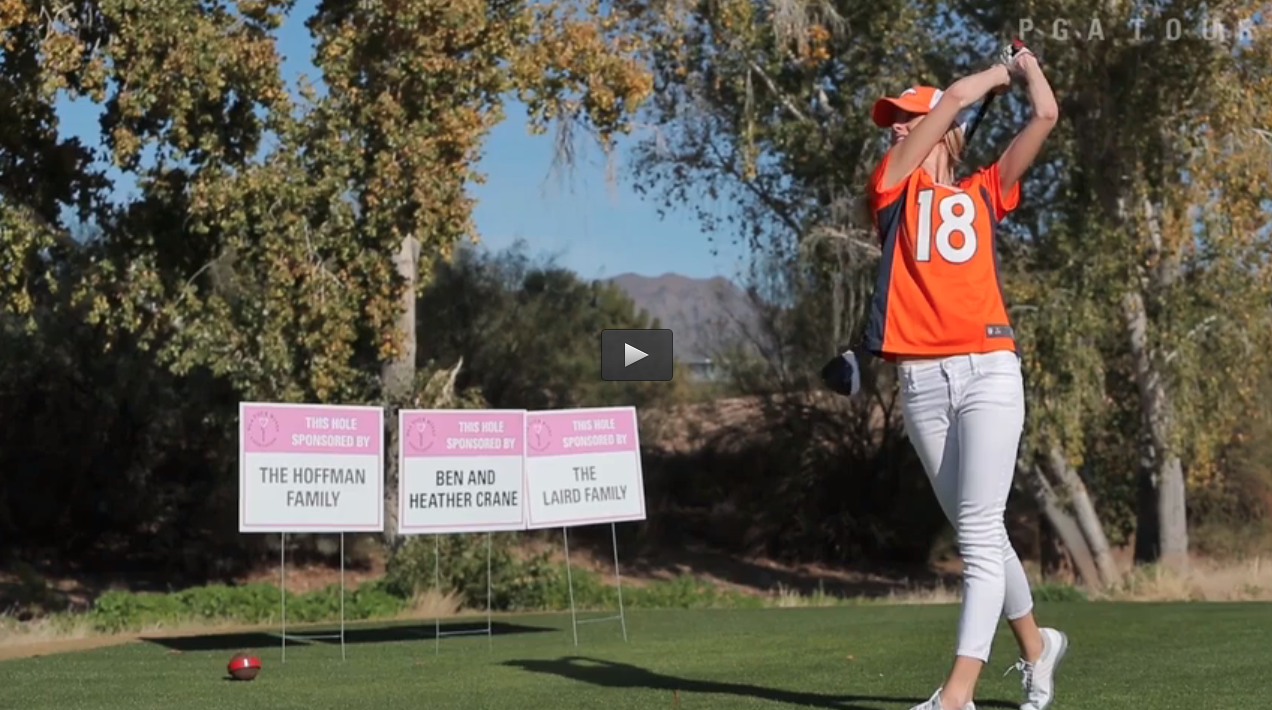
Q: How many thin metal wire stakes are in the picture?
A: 6